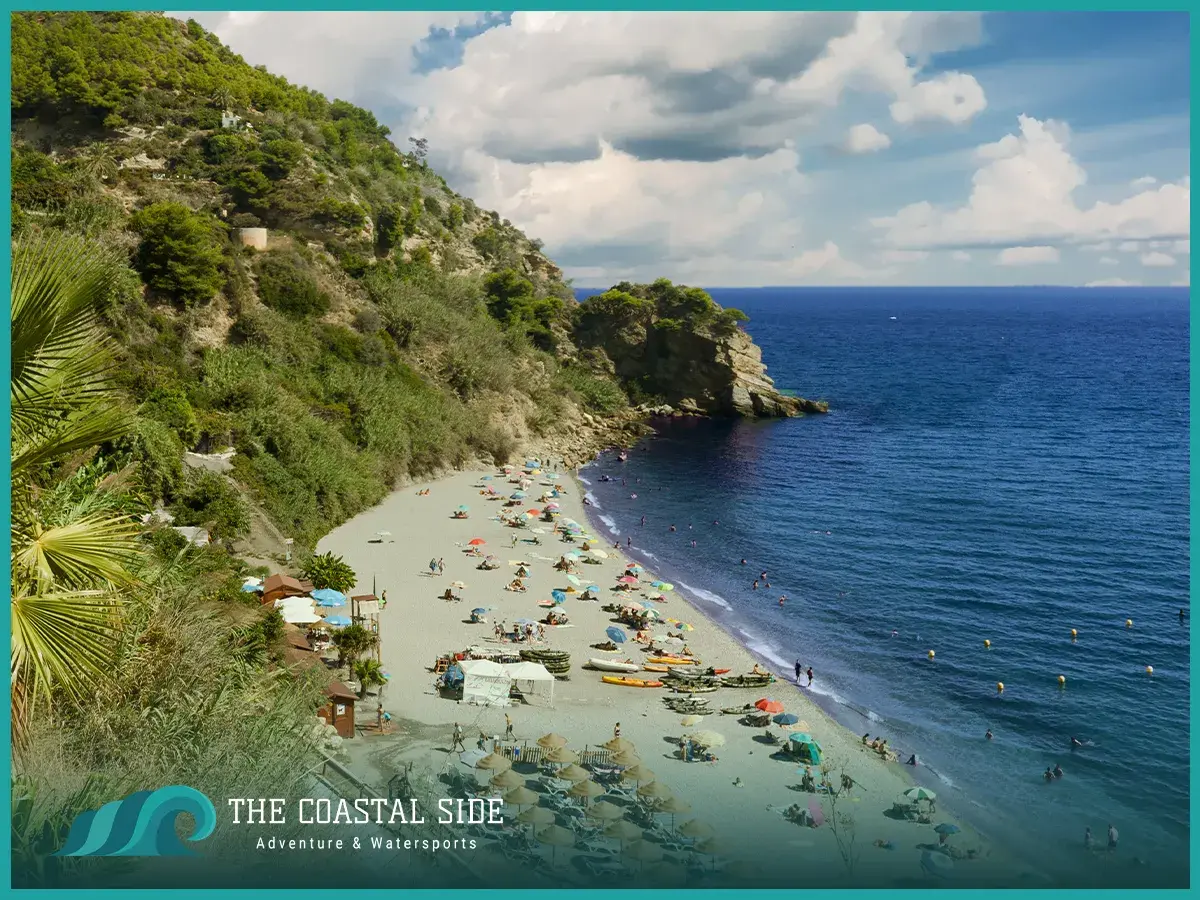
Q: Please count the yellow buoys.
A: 7